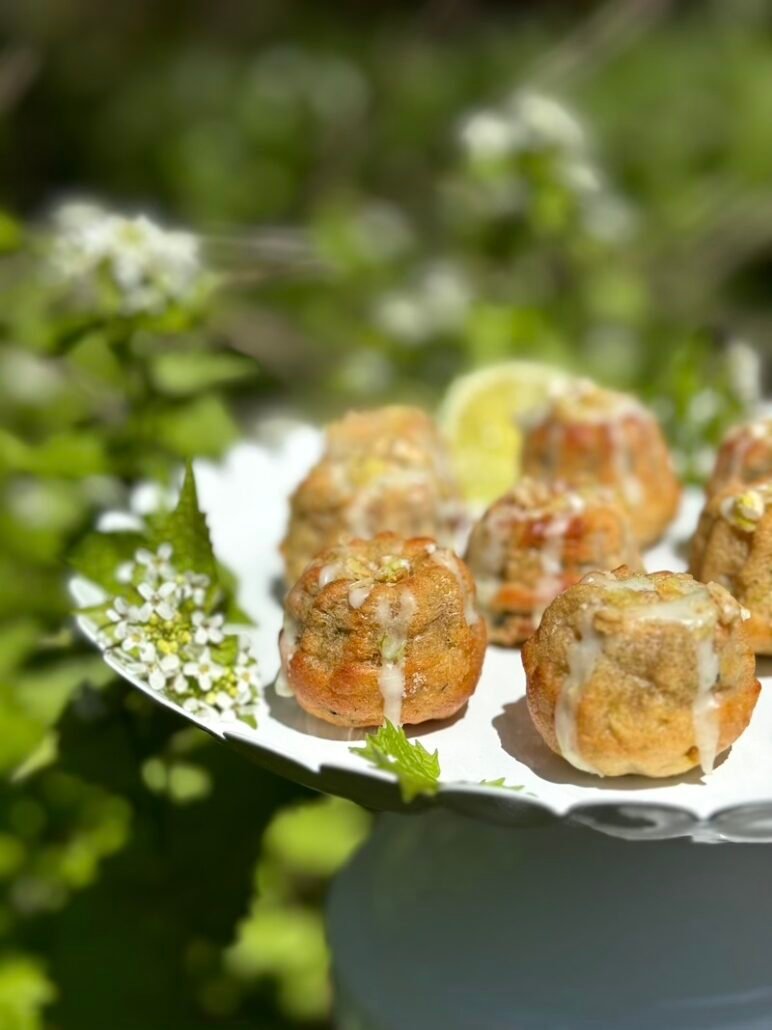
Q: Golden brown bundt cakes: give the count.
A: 8